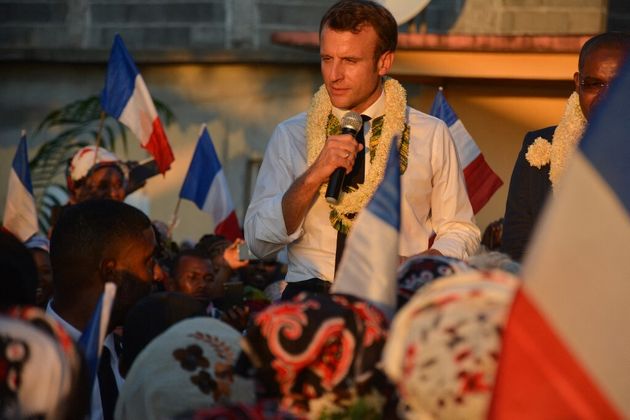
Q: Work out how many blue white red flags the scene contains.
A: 7